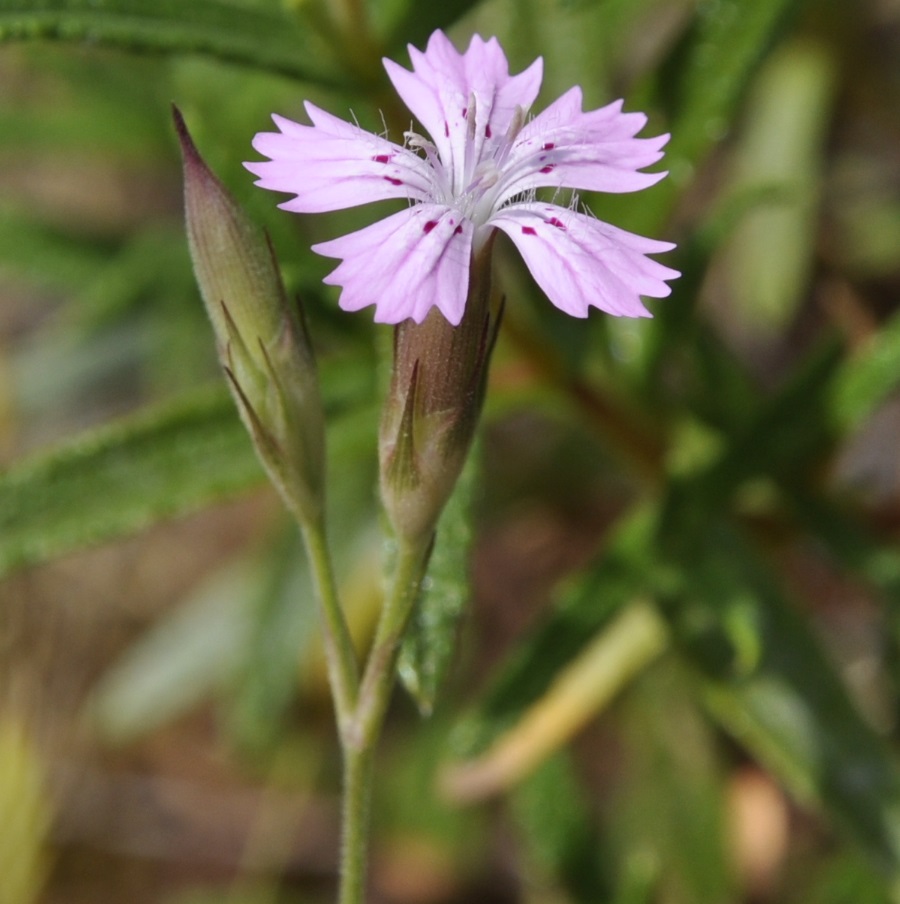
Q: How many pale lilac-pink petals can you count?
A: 5